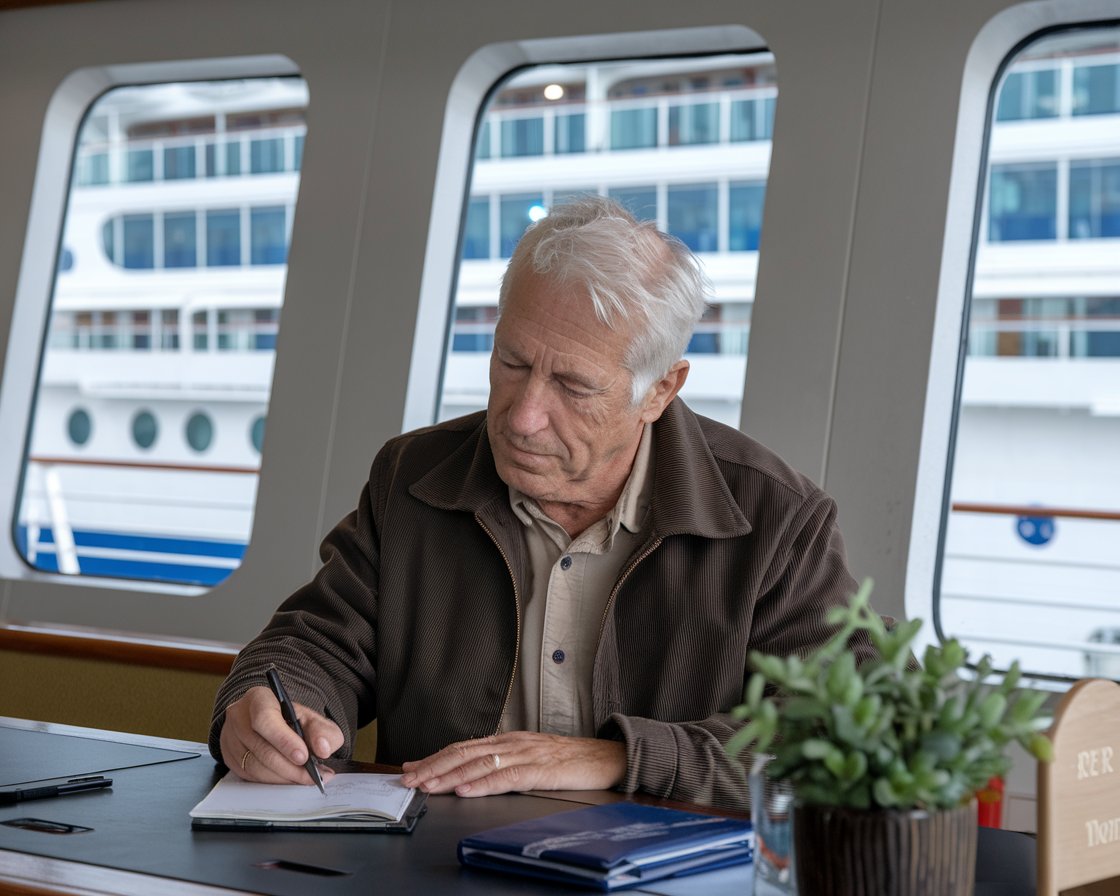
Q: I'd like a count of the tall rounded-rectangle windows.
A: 3